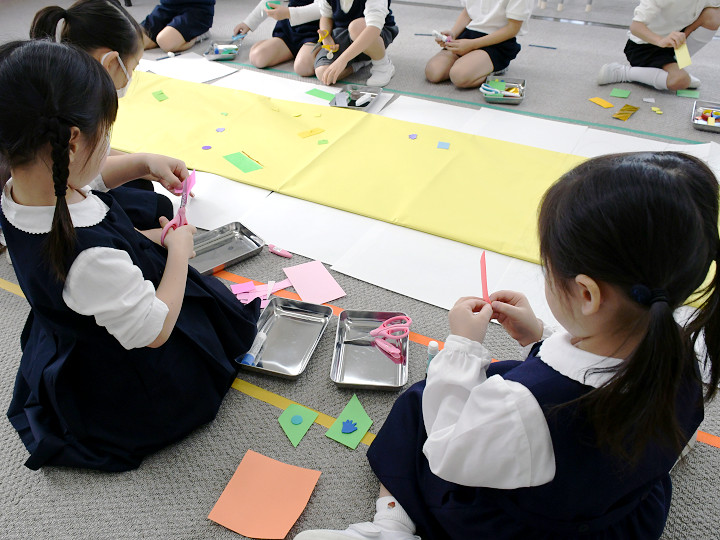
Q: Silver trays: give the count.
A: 7